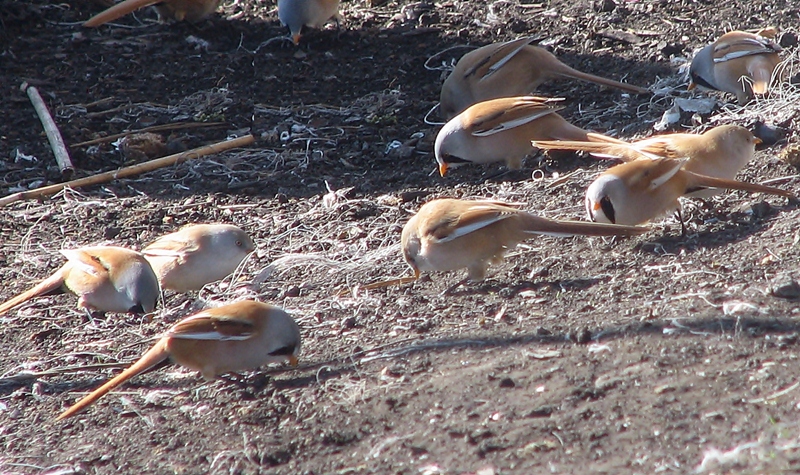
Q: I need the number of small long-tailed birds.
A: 11